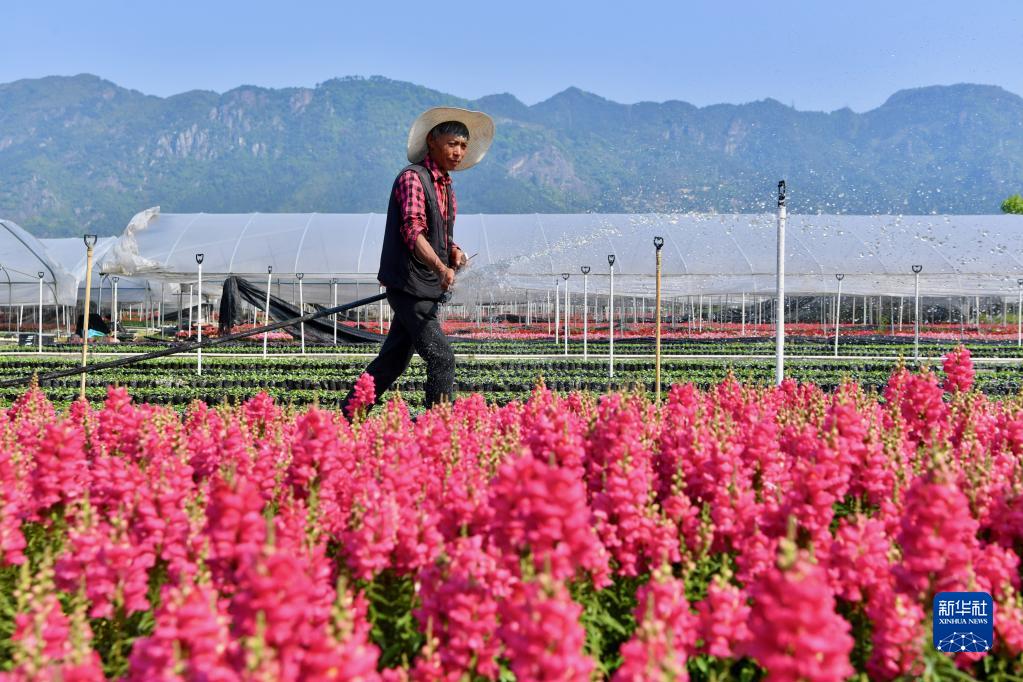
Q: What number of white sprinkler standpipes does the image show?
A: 14